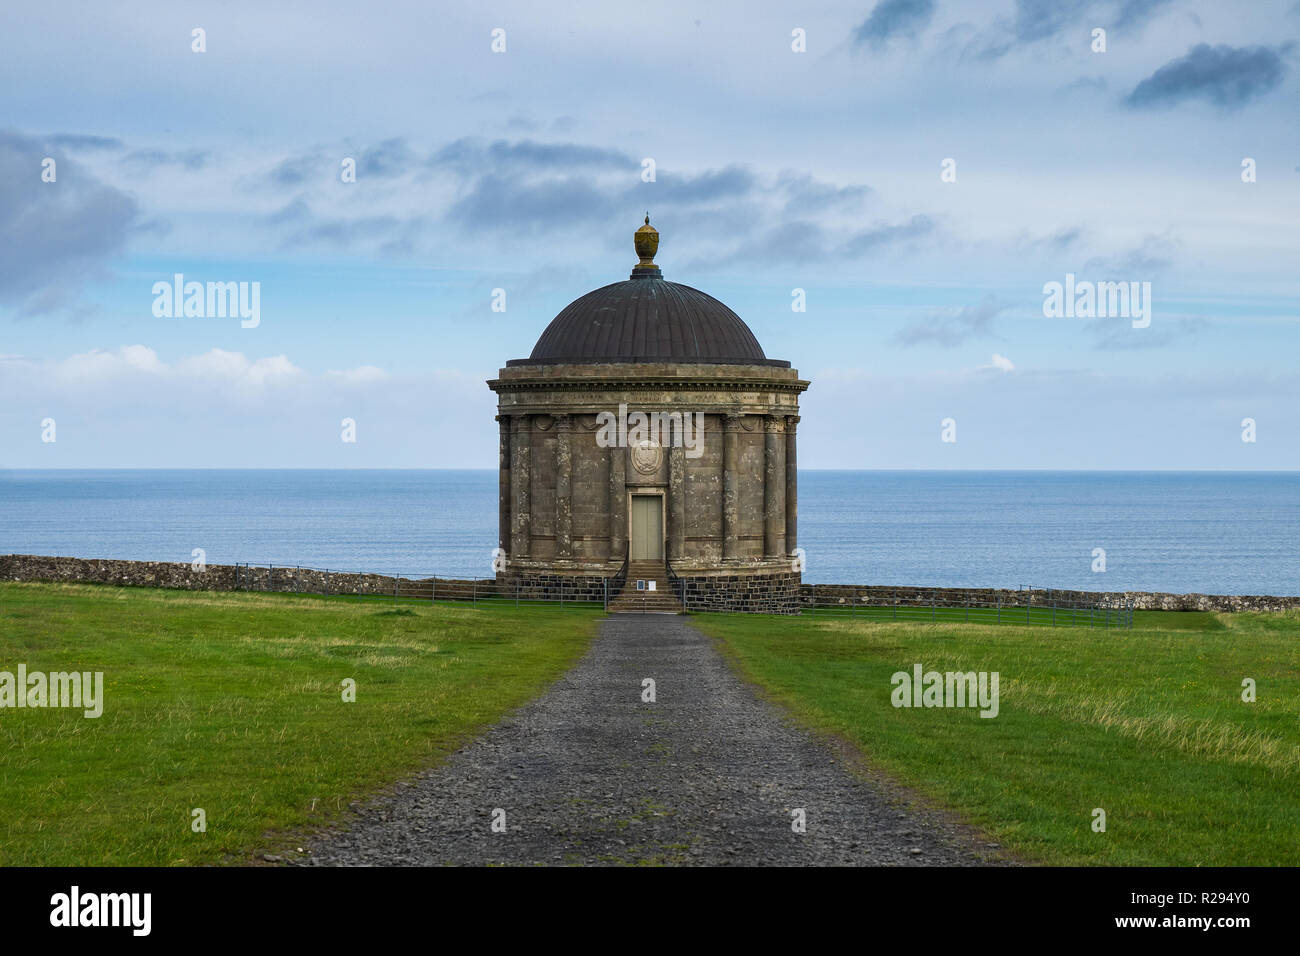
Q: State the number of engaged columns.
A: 8